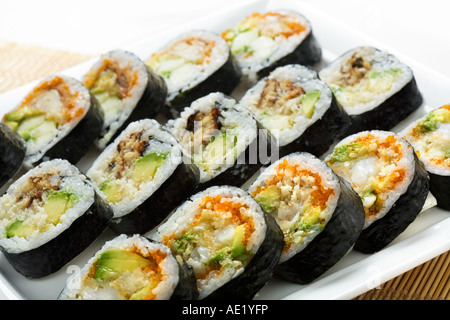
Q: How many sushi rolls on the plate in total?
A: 15